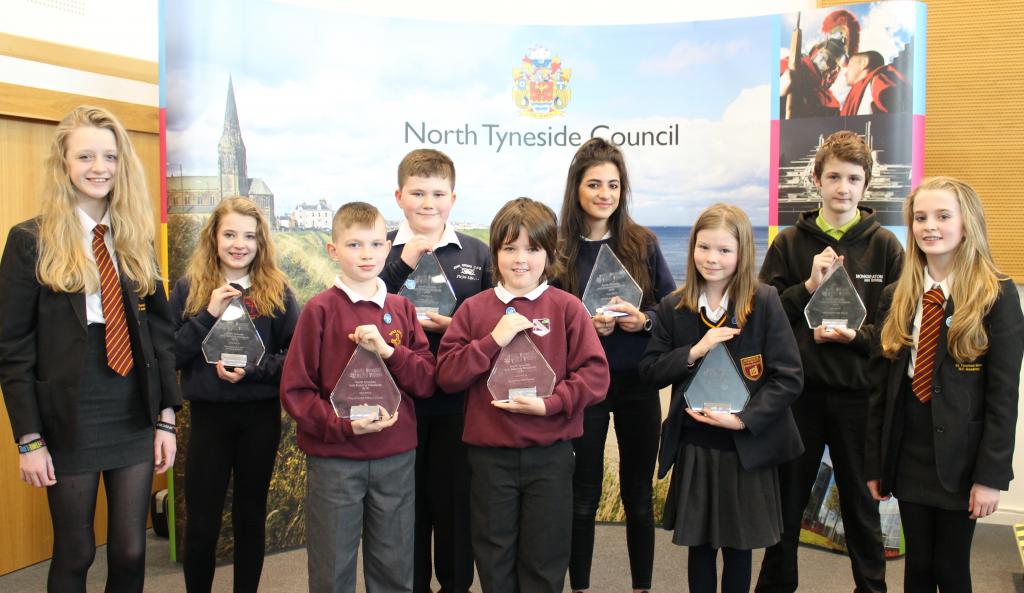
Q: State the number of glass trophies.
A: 7